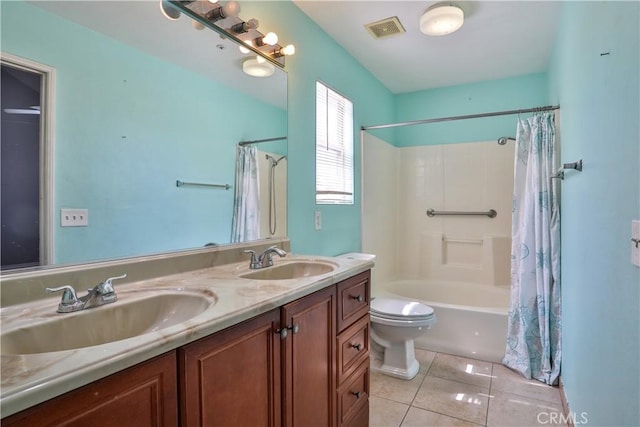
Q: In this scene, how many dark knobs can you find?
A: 5